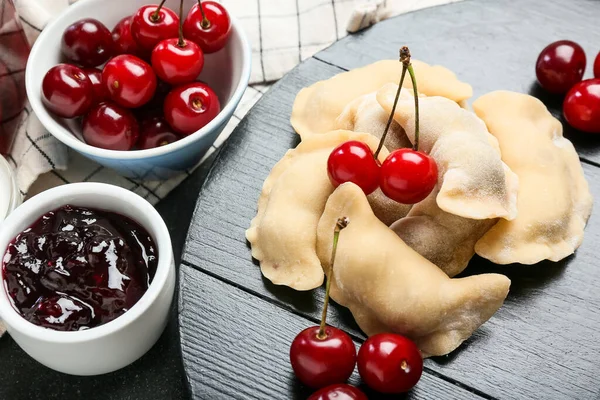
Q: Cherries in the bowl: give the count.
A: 11